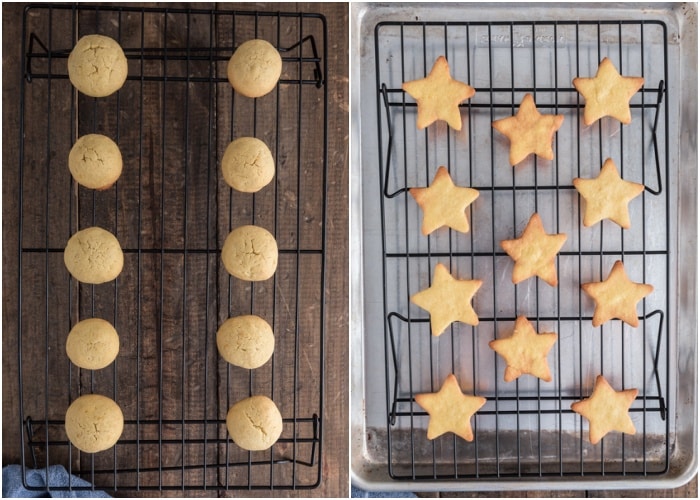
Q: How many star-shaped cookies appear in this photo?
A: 11